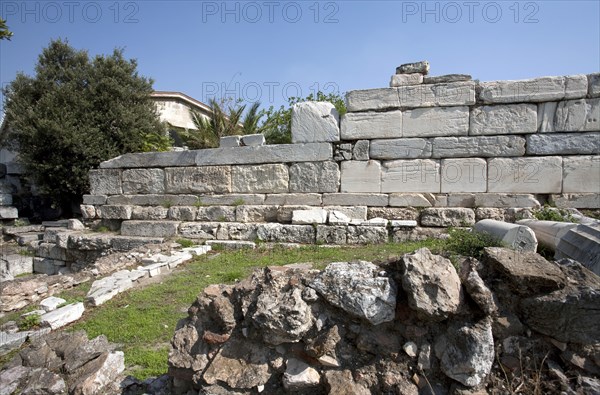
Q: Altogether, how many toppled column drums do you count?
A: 3